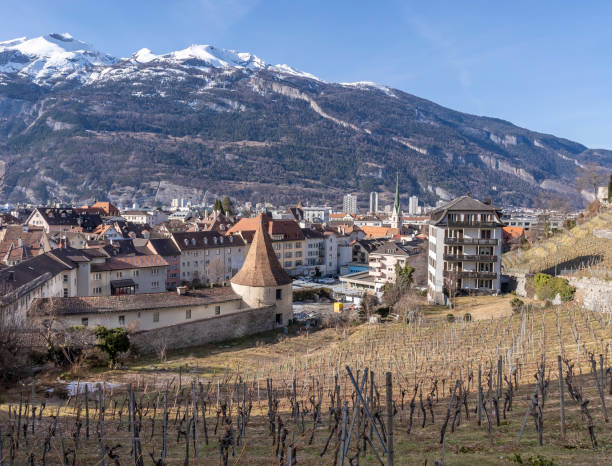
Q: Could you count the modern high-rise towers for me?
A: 3